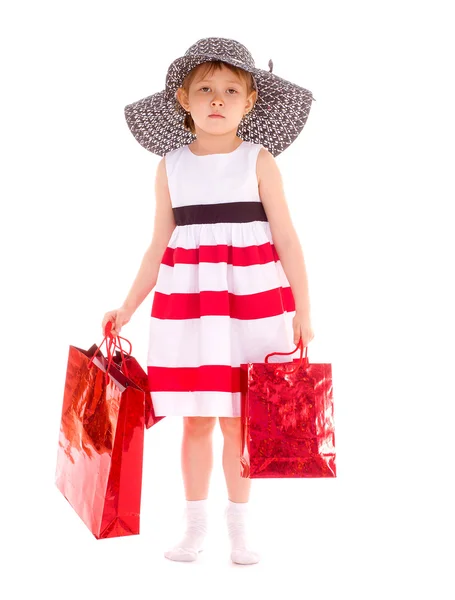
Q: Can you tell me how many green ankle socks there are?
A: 0